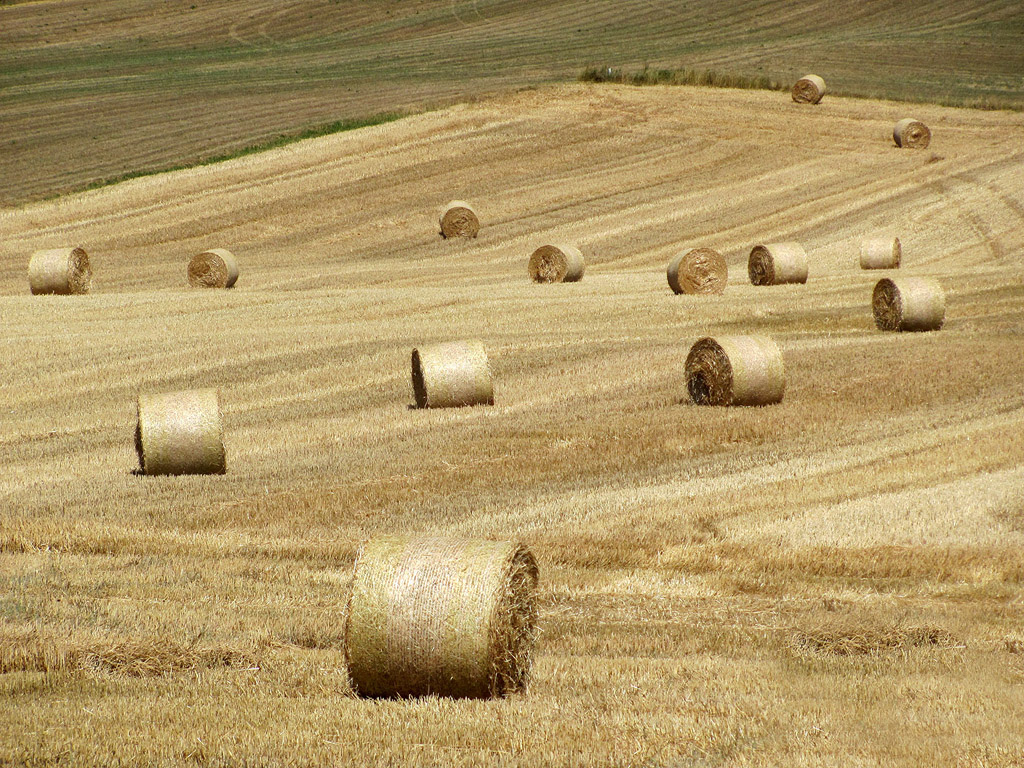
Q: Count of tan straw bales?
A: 14